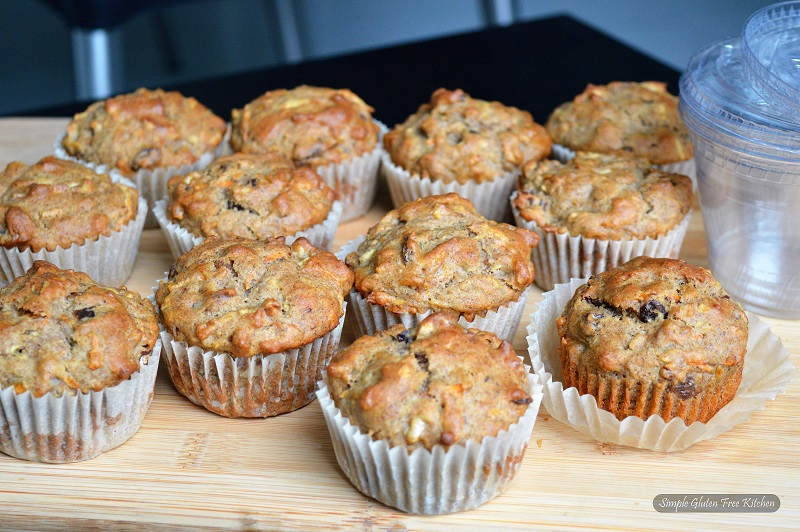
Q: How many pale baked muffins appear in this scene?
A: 12